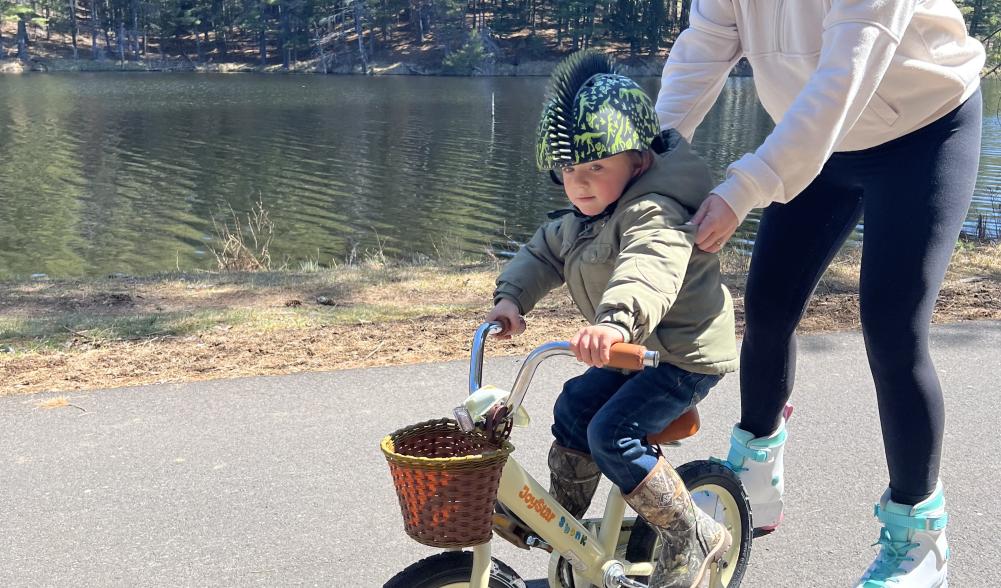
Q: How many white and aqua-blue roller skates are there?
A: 2